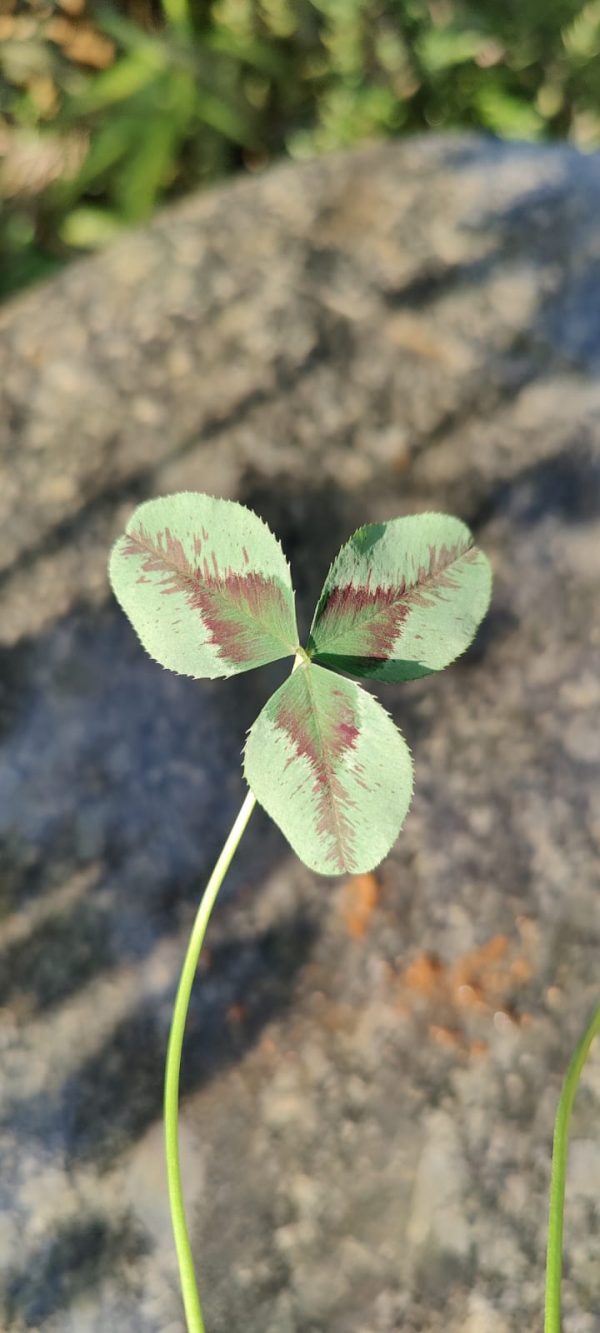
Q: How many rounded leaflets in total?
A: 3